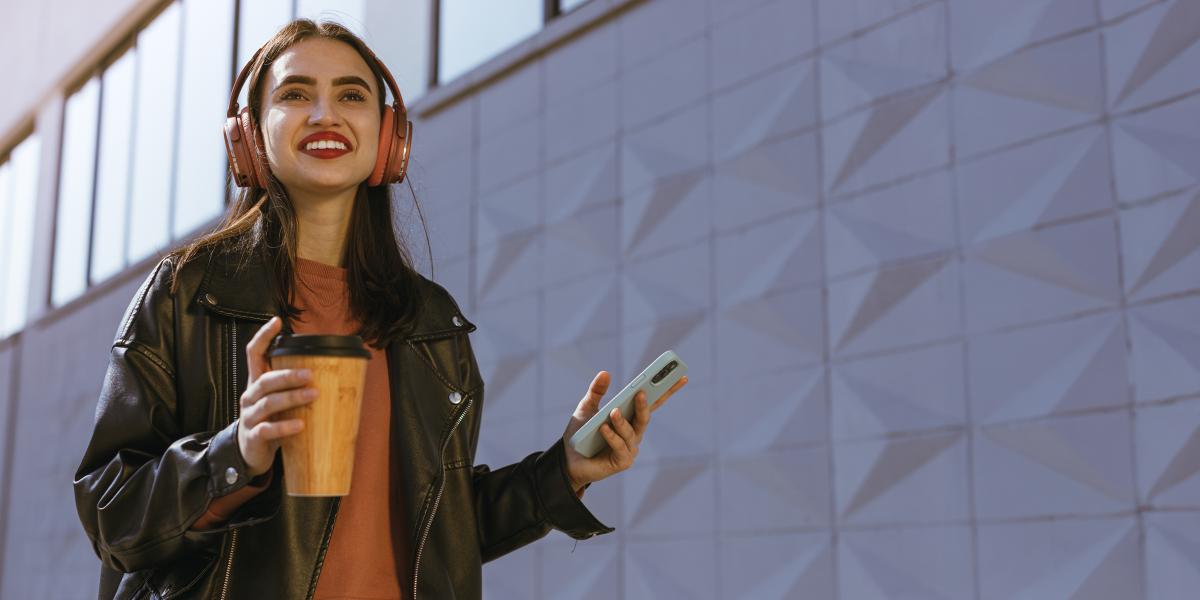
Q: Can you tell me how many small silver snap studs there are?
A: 4